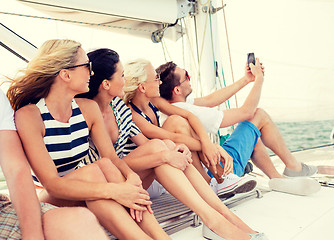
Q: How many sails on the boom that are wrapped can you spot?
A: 1